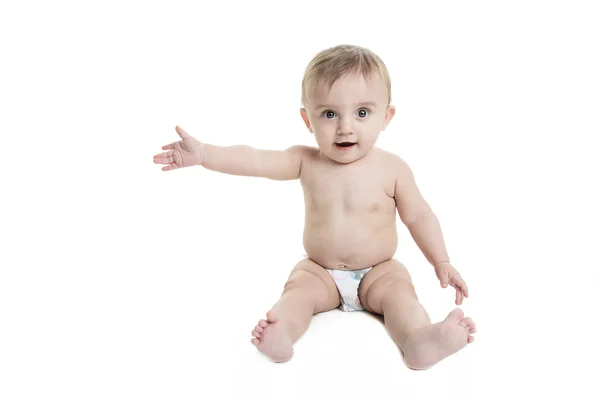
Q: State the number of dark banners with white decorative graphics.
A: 0